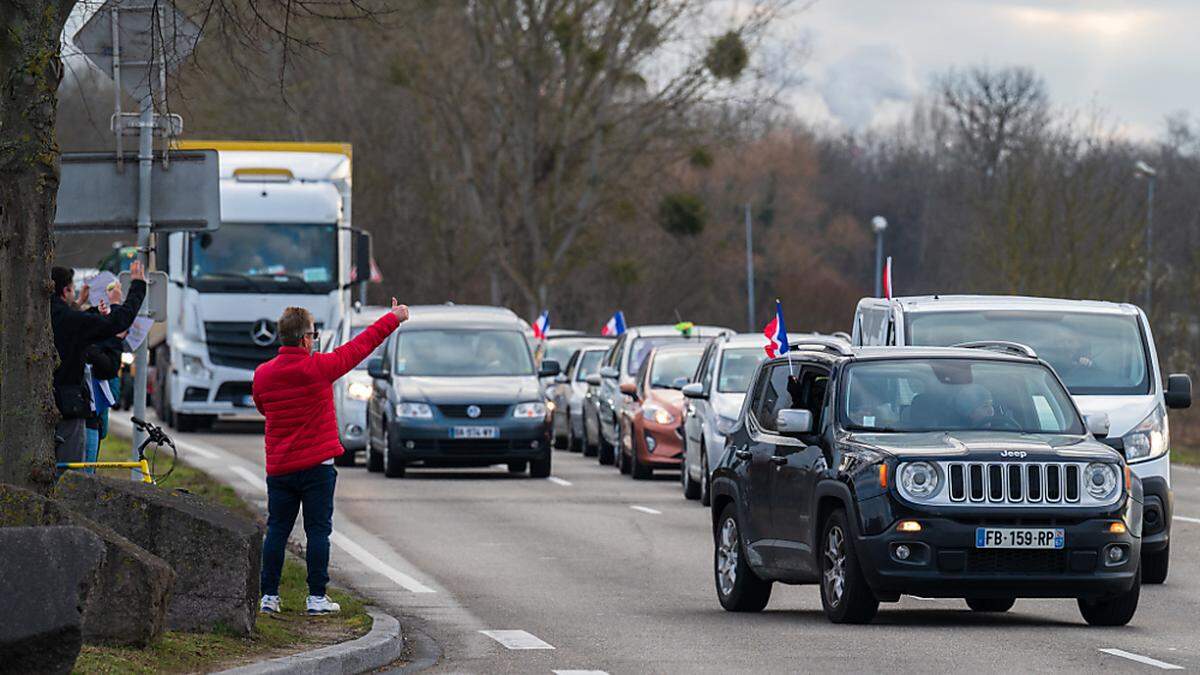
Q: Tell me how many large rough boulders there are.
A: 3